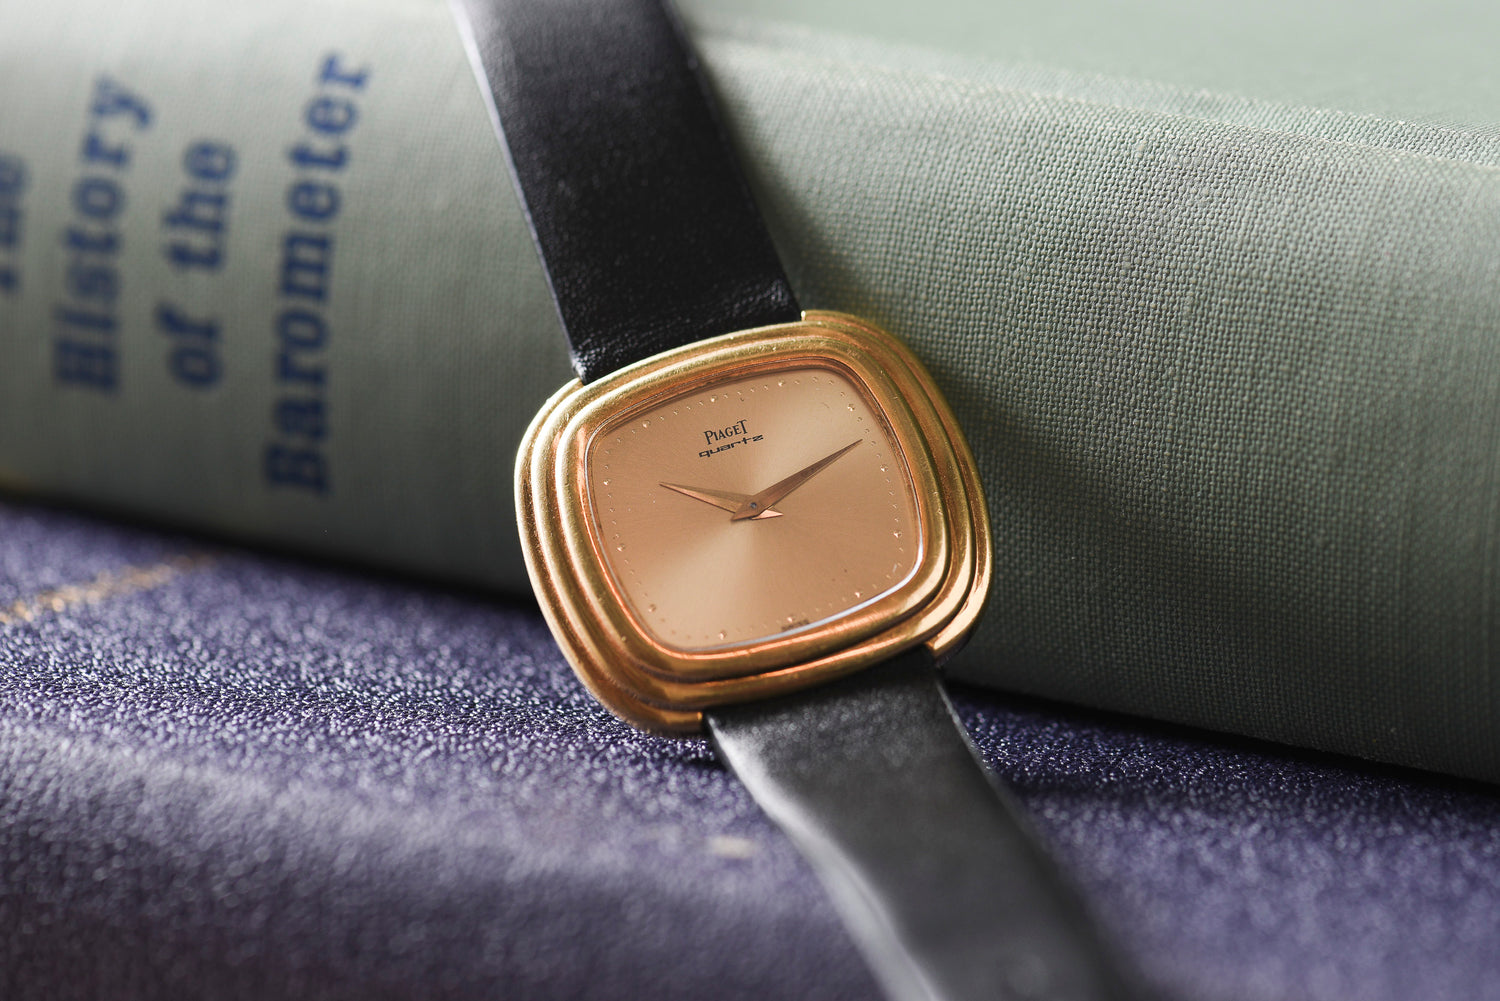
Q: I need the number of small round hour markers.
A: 12